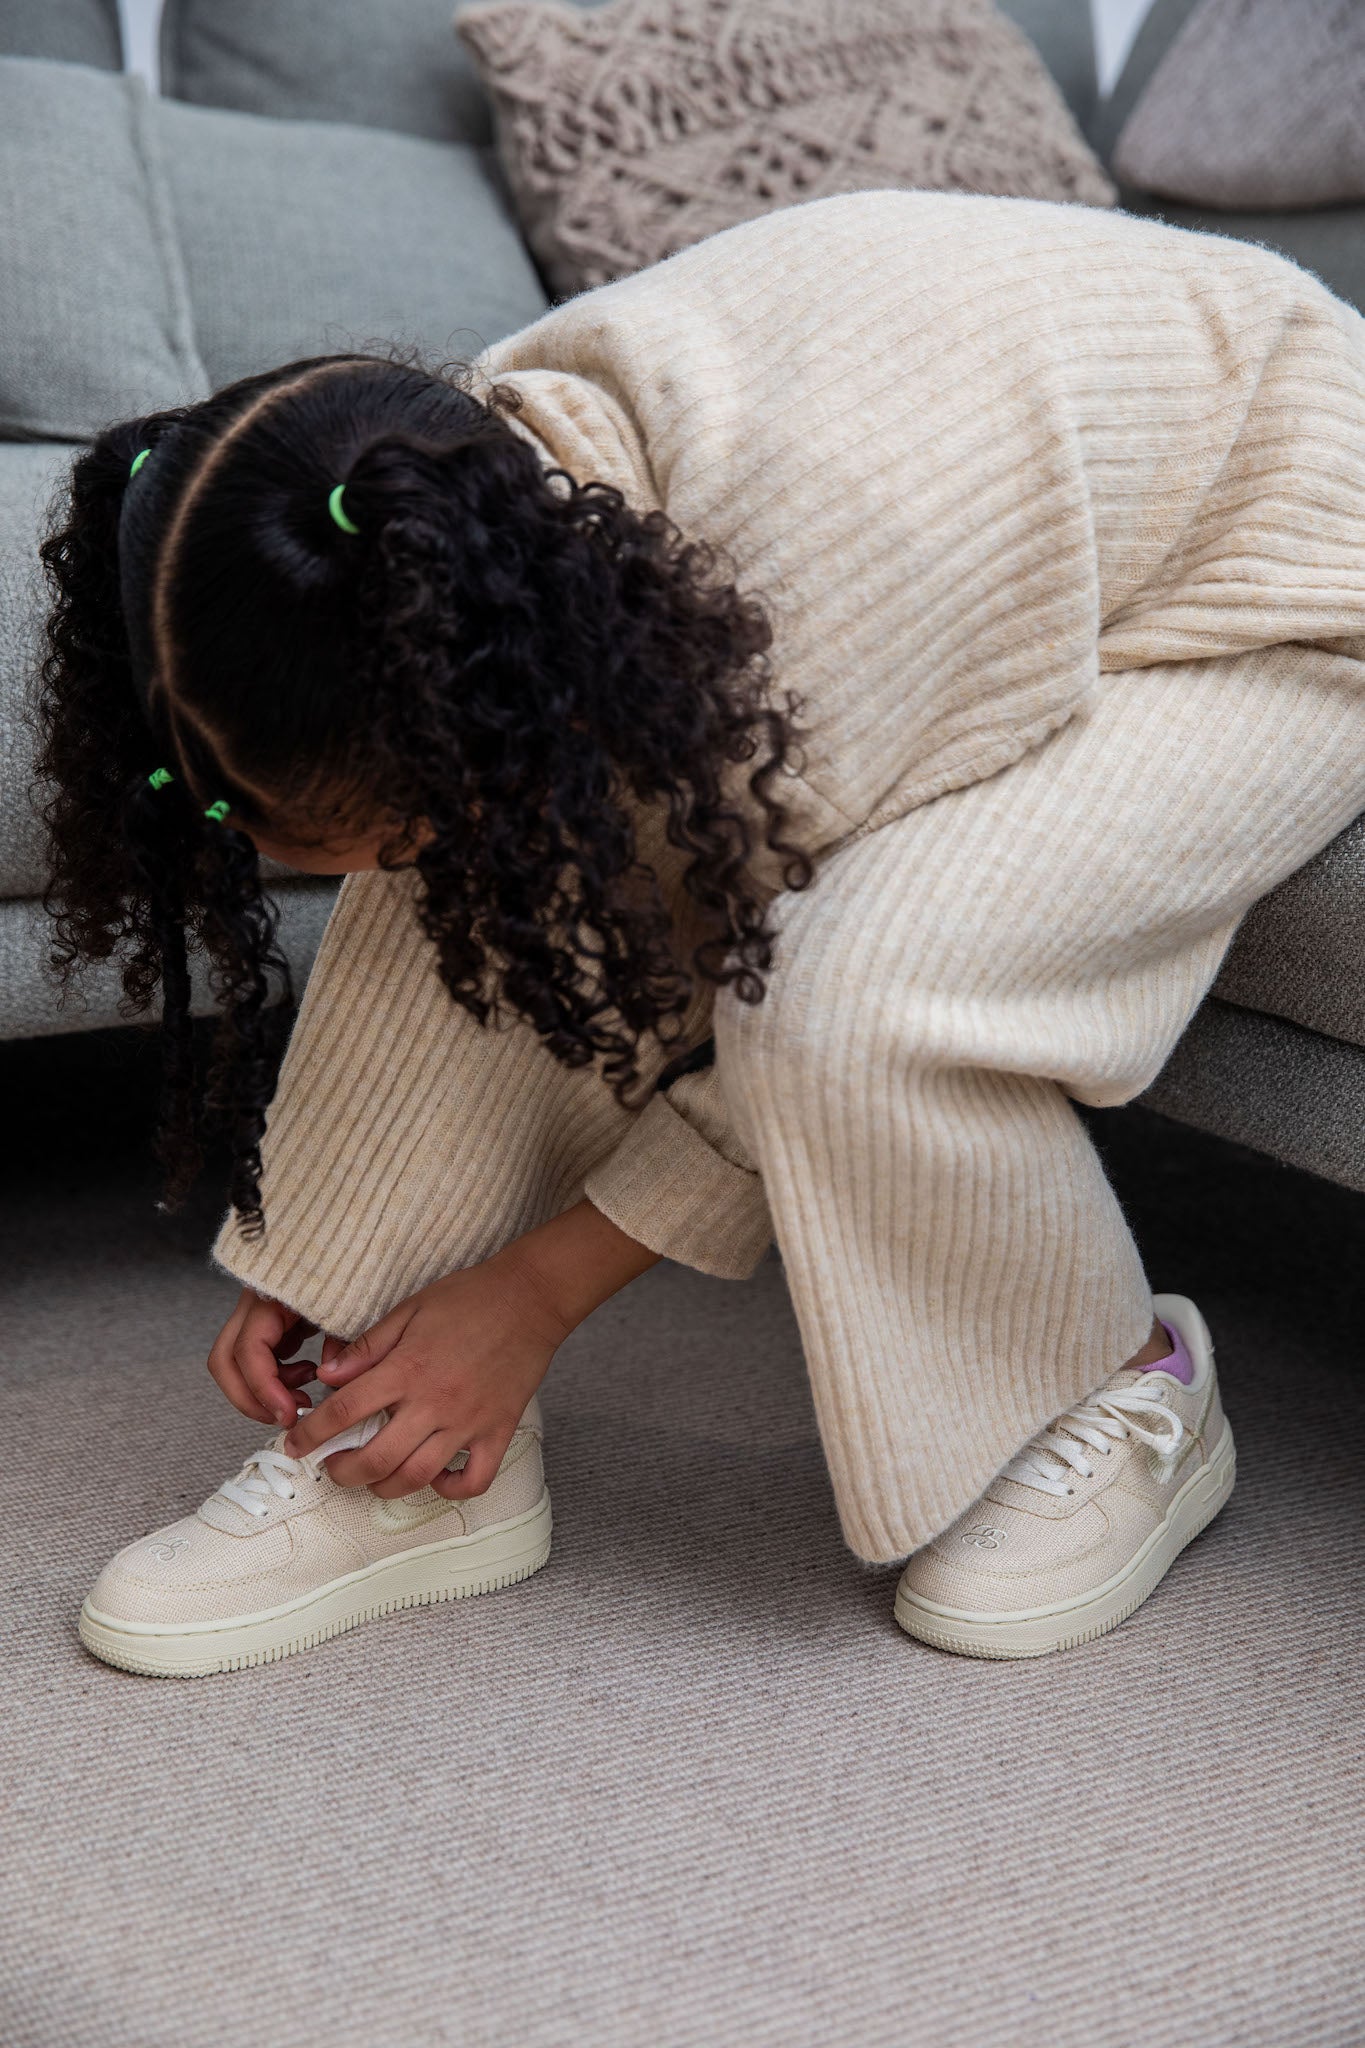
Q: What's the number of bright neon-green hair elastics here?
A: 4